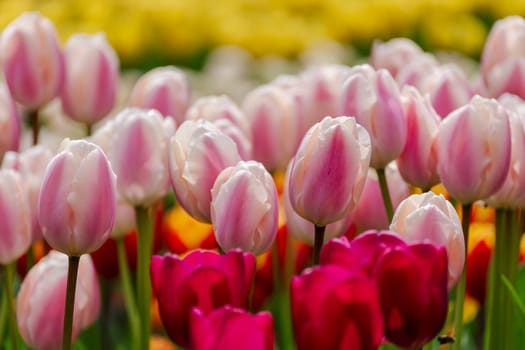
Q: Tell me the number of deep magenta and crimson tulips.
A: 5